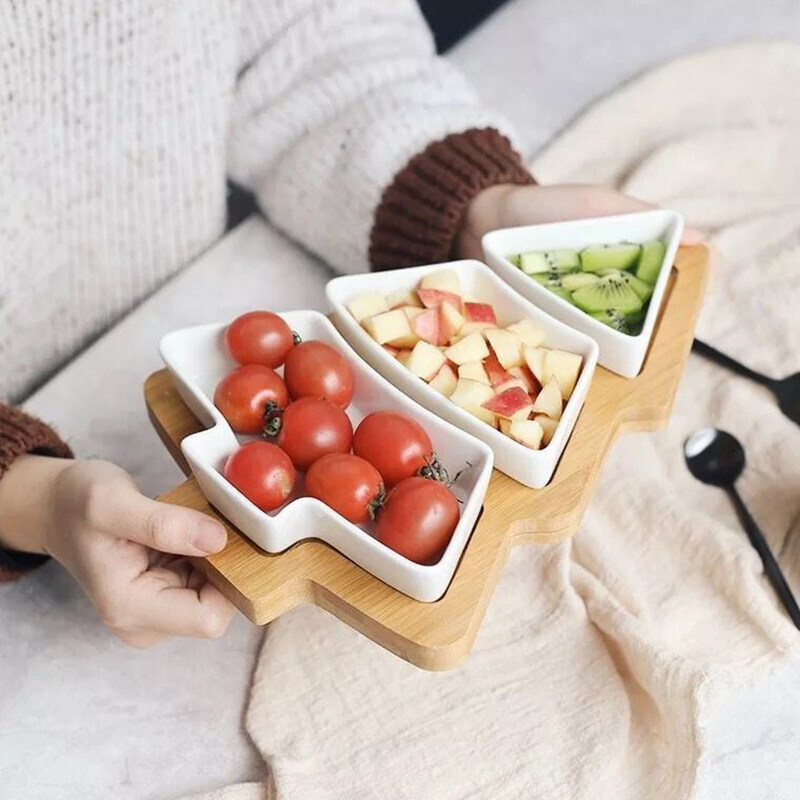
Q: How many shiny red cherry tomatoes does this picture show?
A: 8